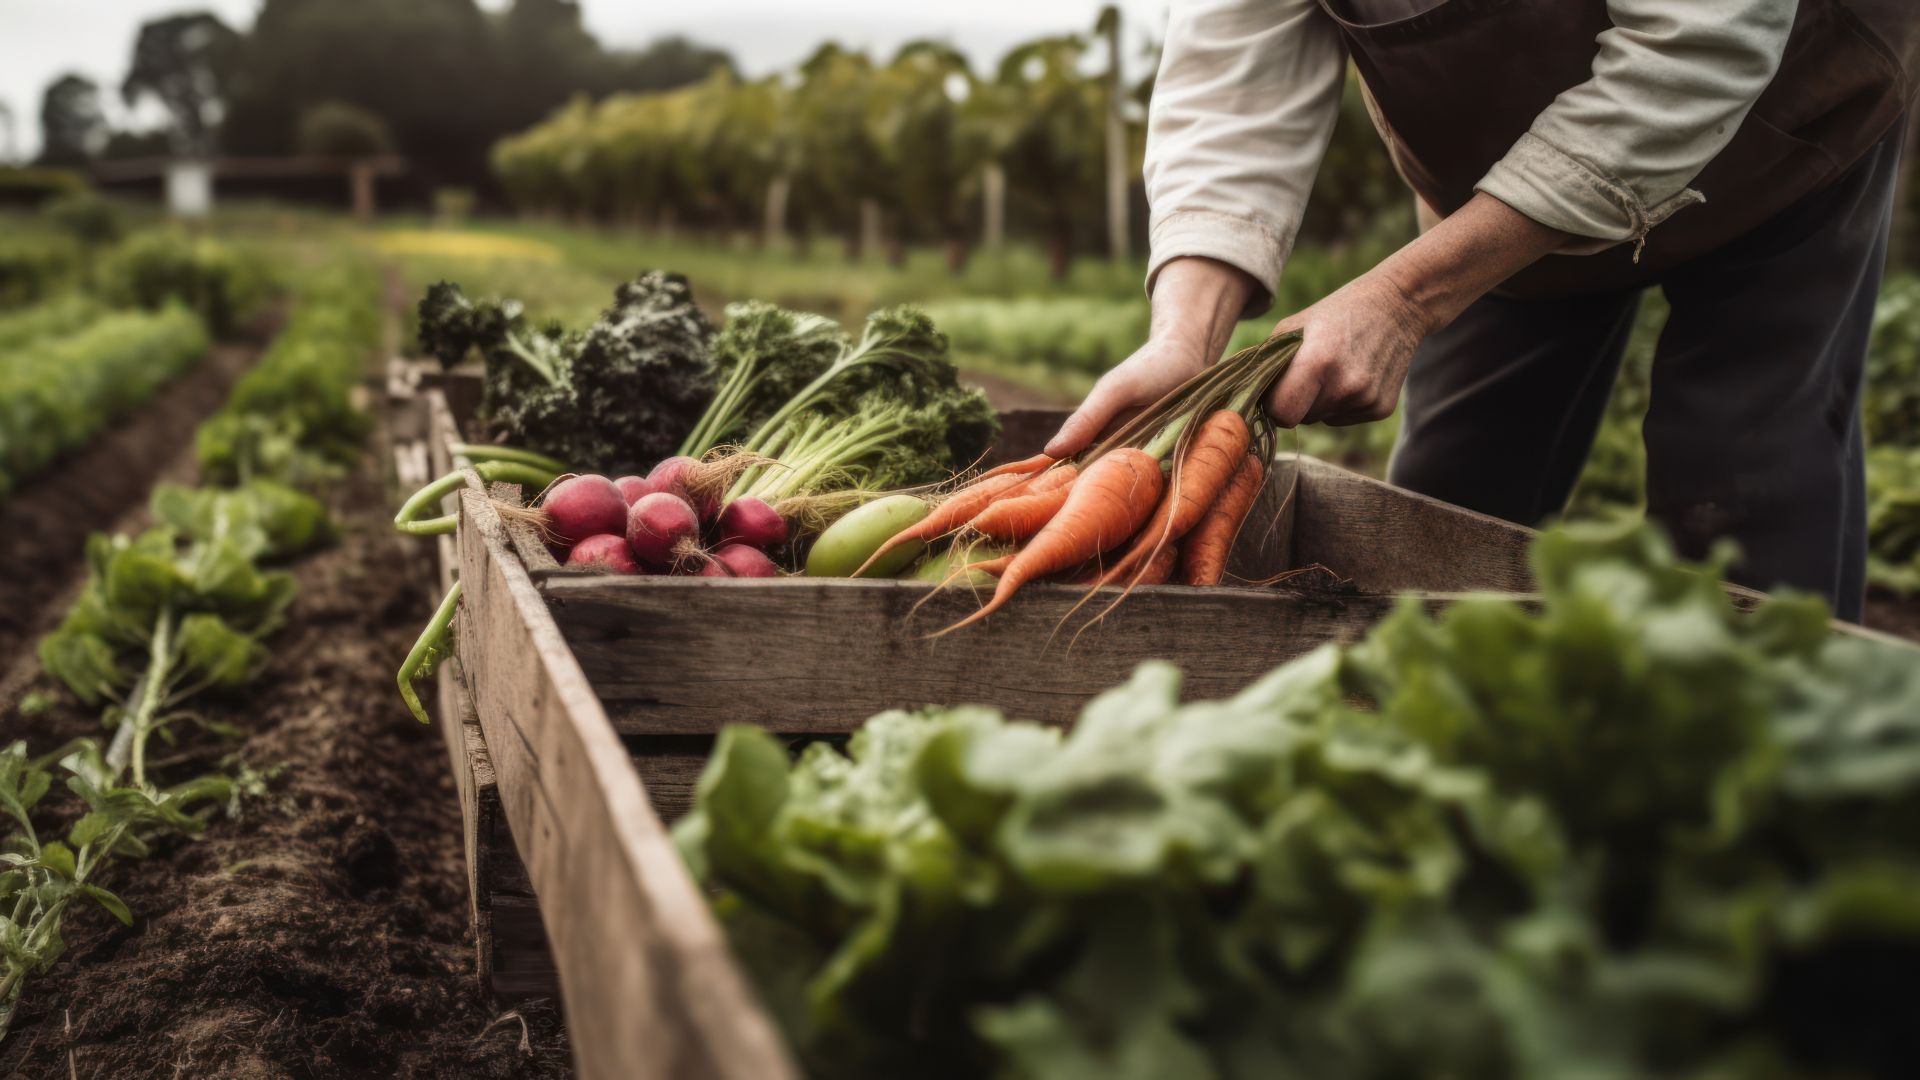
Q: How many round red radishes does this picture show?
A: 7